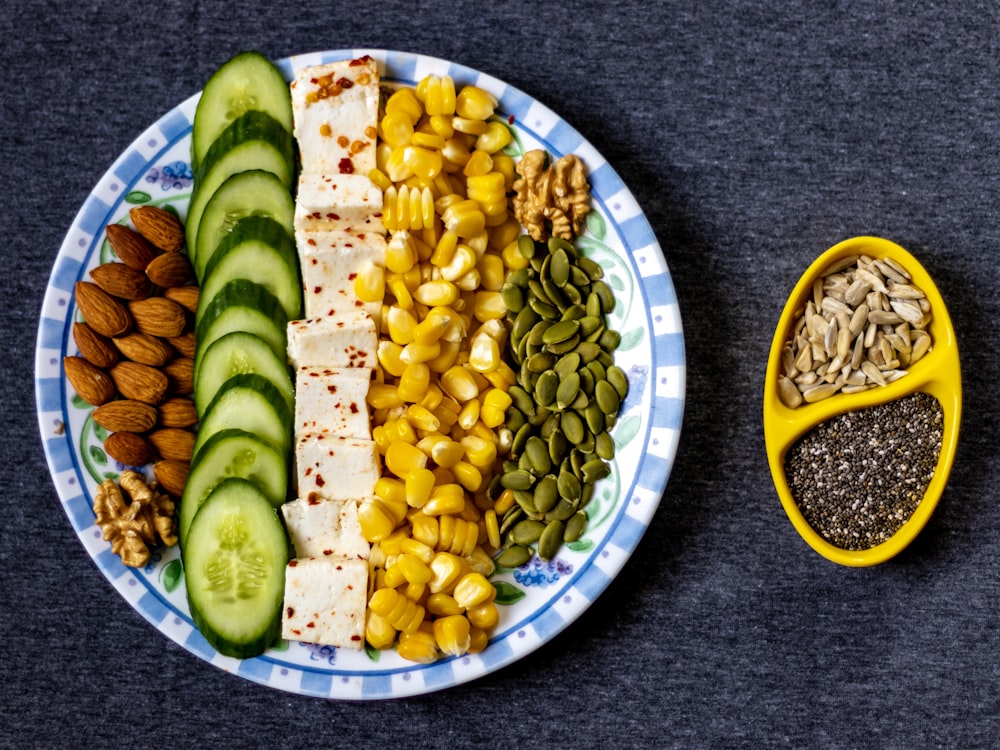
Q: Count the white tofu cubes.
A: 8